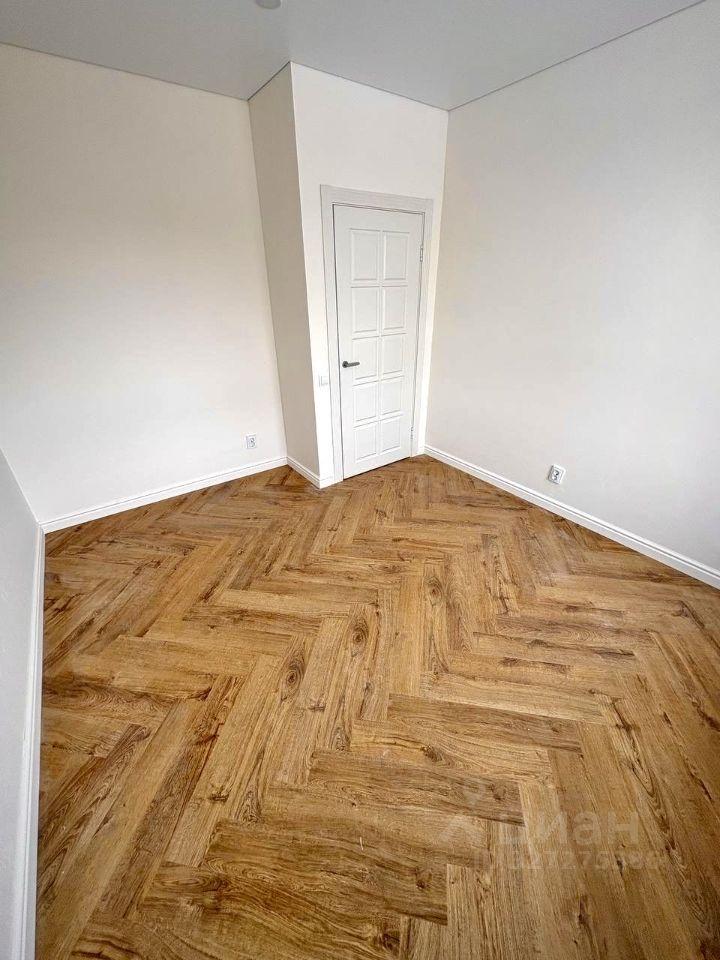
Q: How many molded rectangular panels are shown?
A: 10